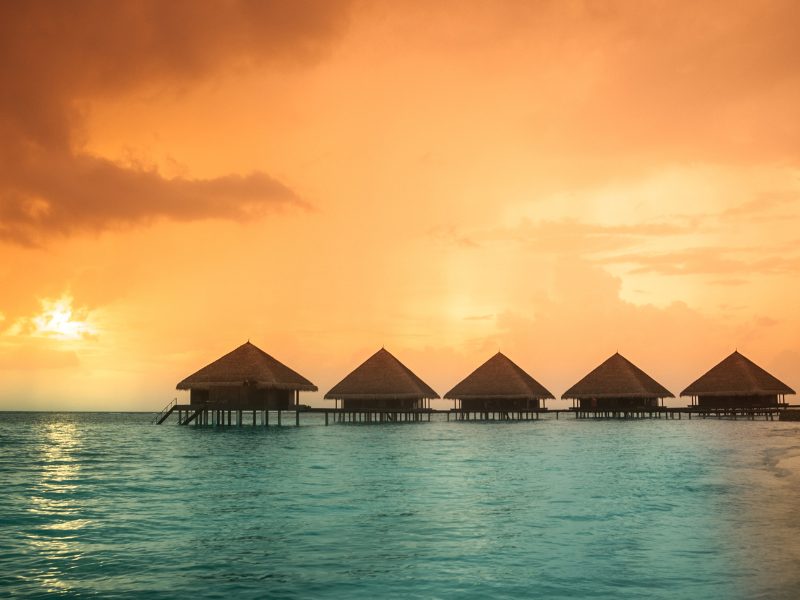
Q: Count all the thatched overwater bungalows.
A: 5